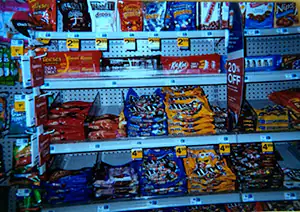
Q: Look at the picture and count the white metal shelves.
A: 4